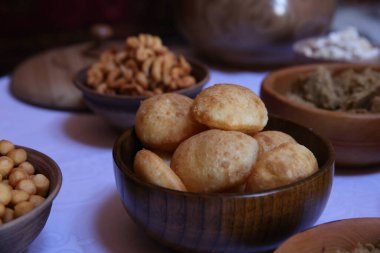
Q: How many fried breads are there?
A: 6